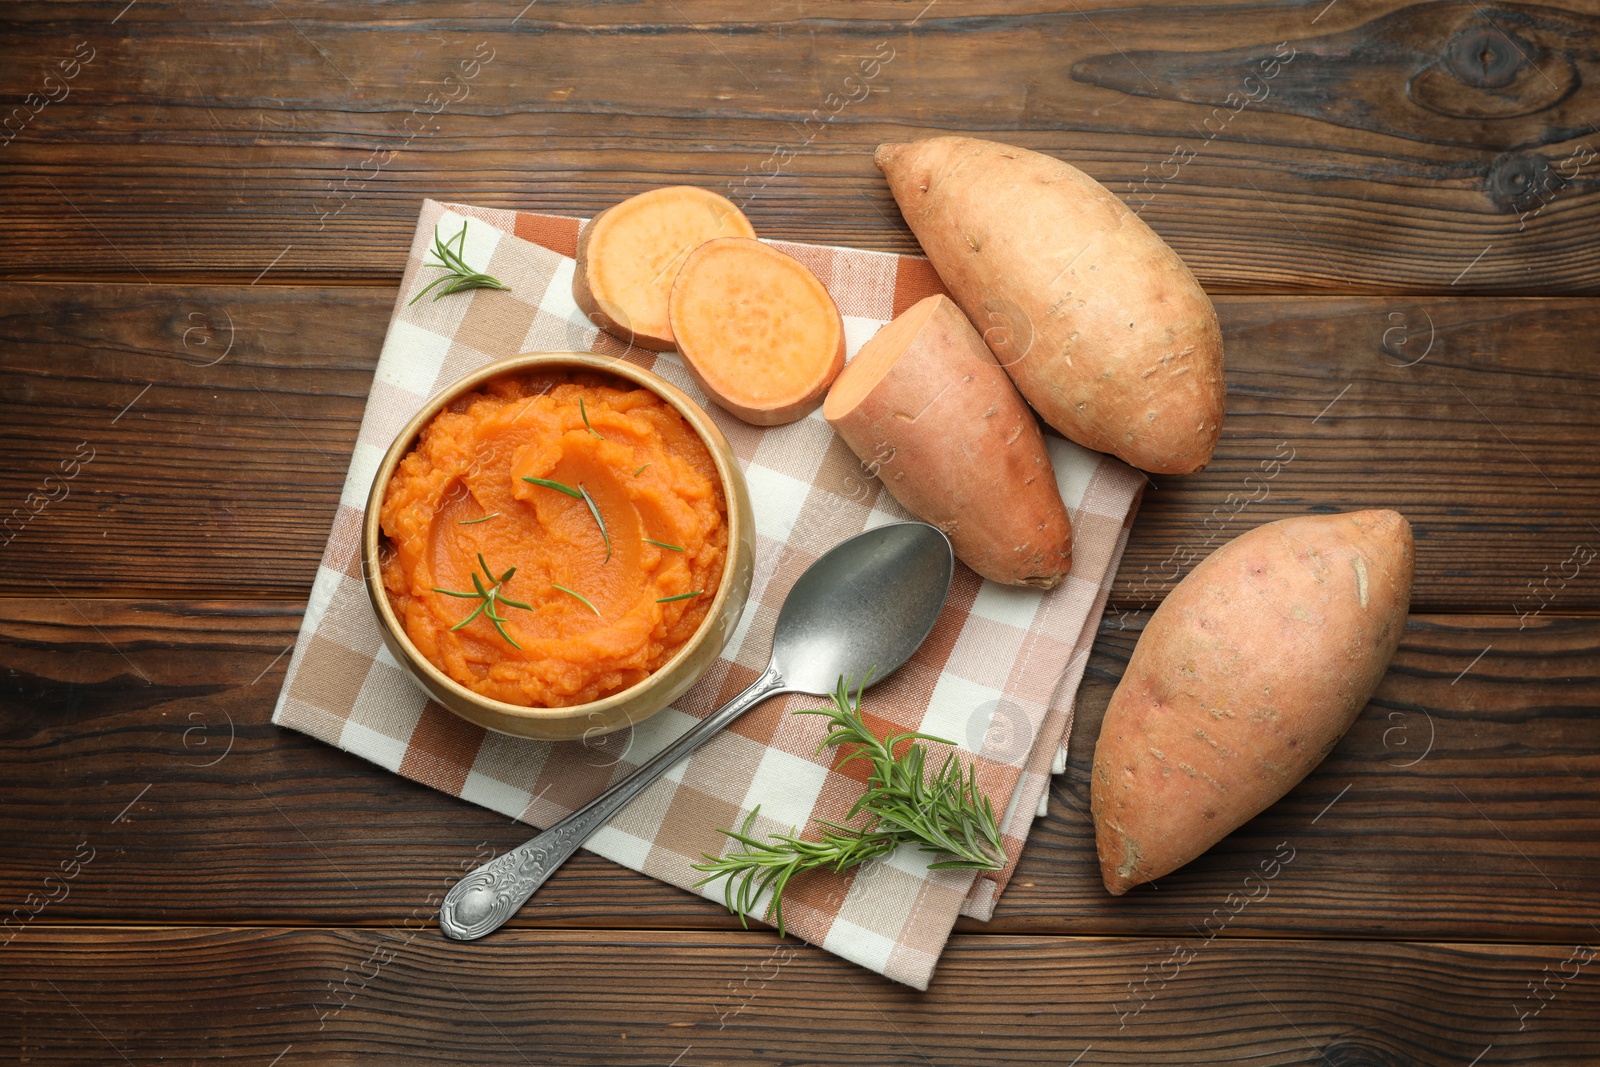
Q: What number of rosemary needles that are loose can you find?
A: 8